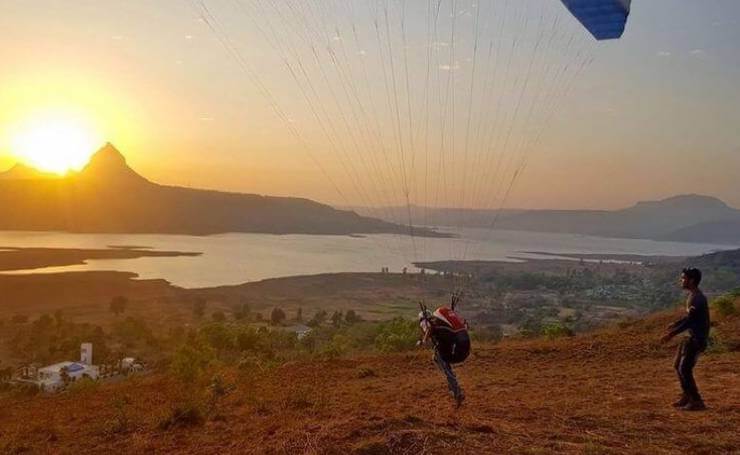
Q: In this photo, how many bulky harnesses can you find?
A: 1